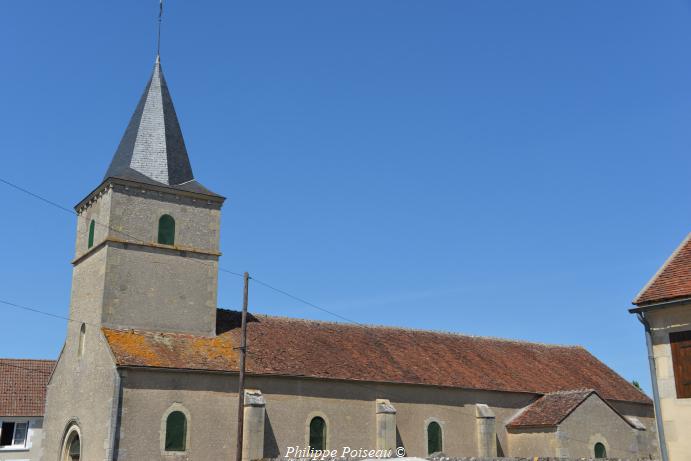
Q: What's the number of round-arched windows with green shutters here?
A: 6